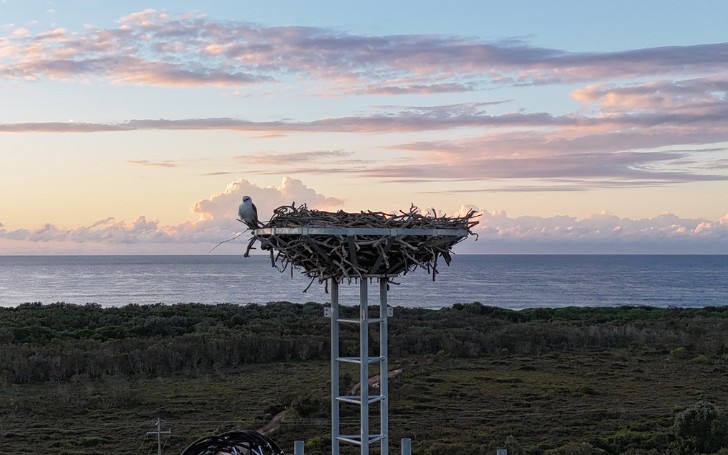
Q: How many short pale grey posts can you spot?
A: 3